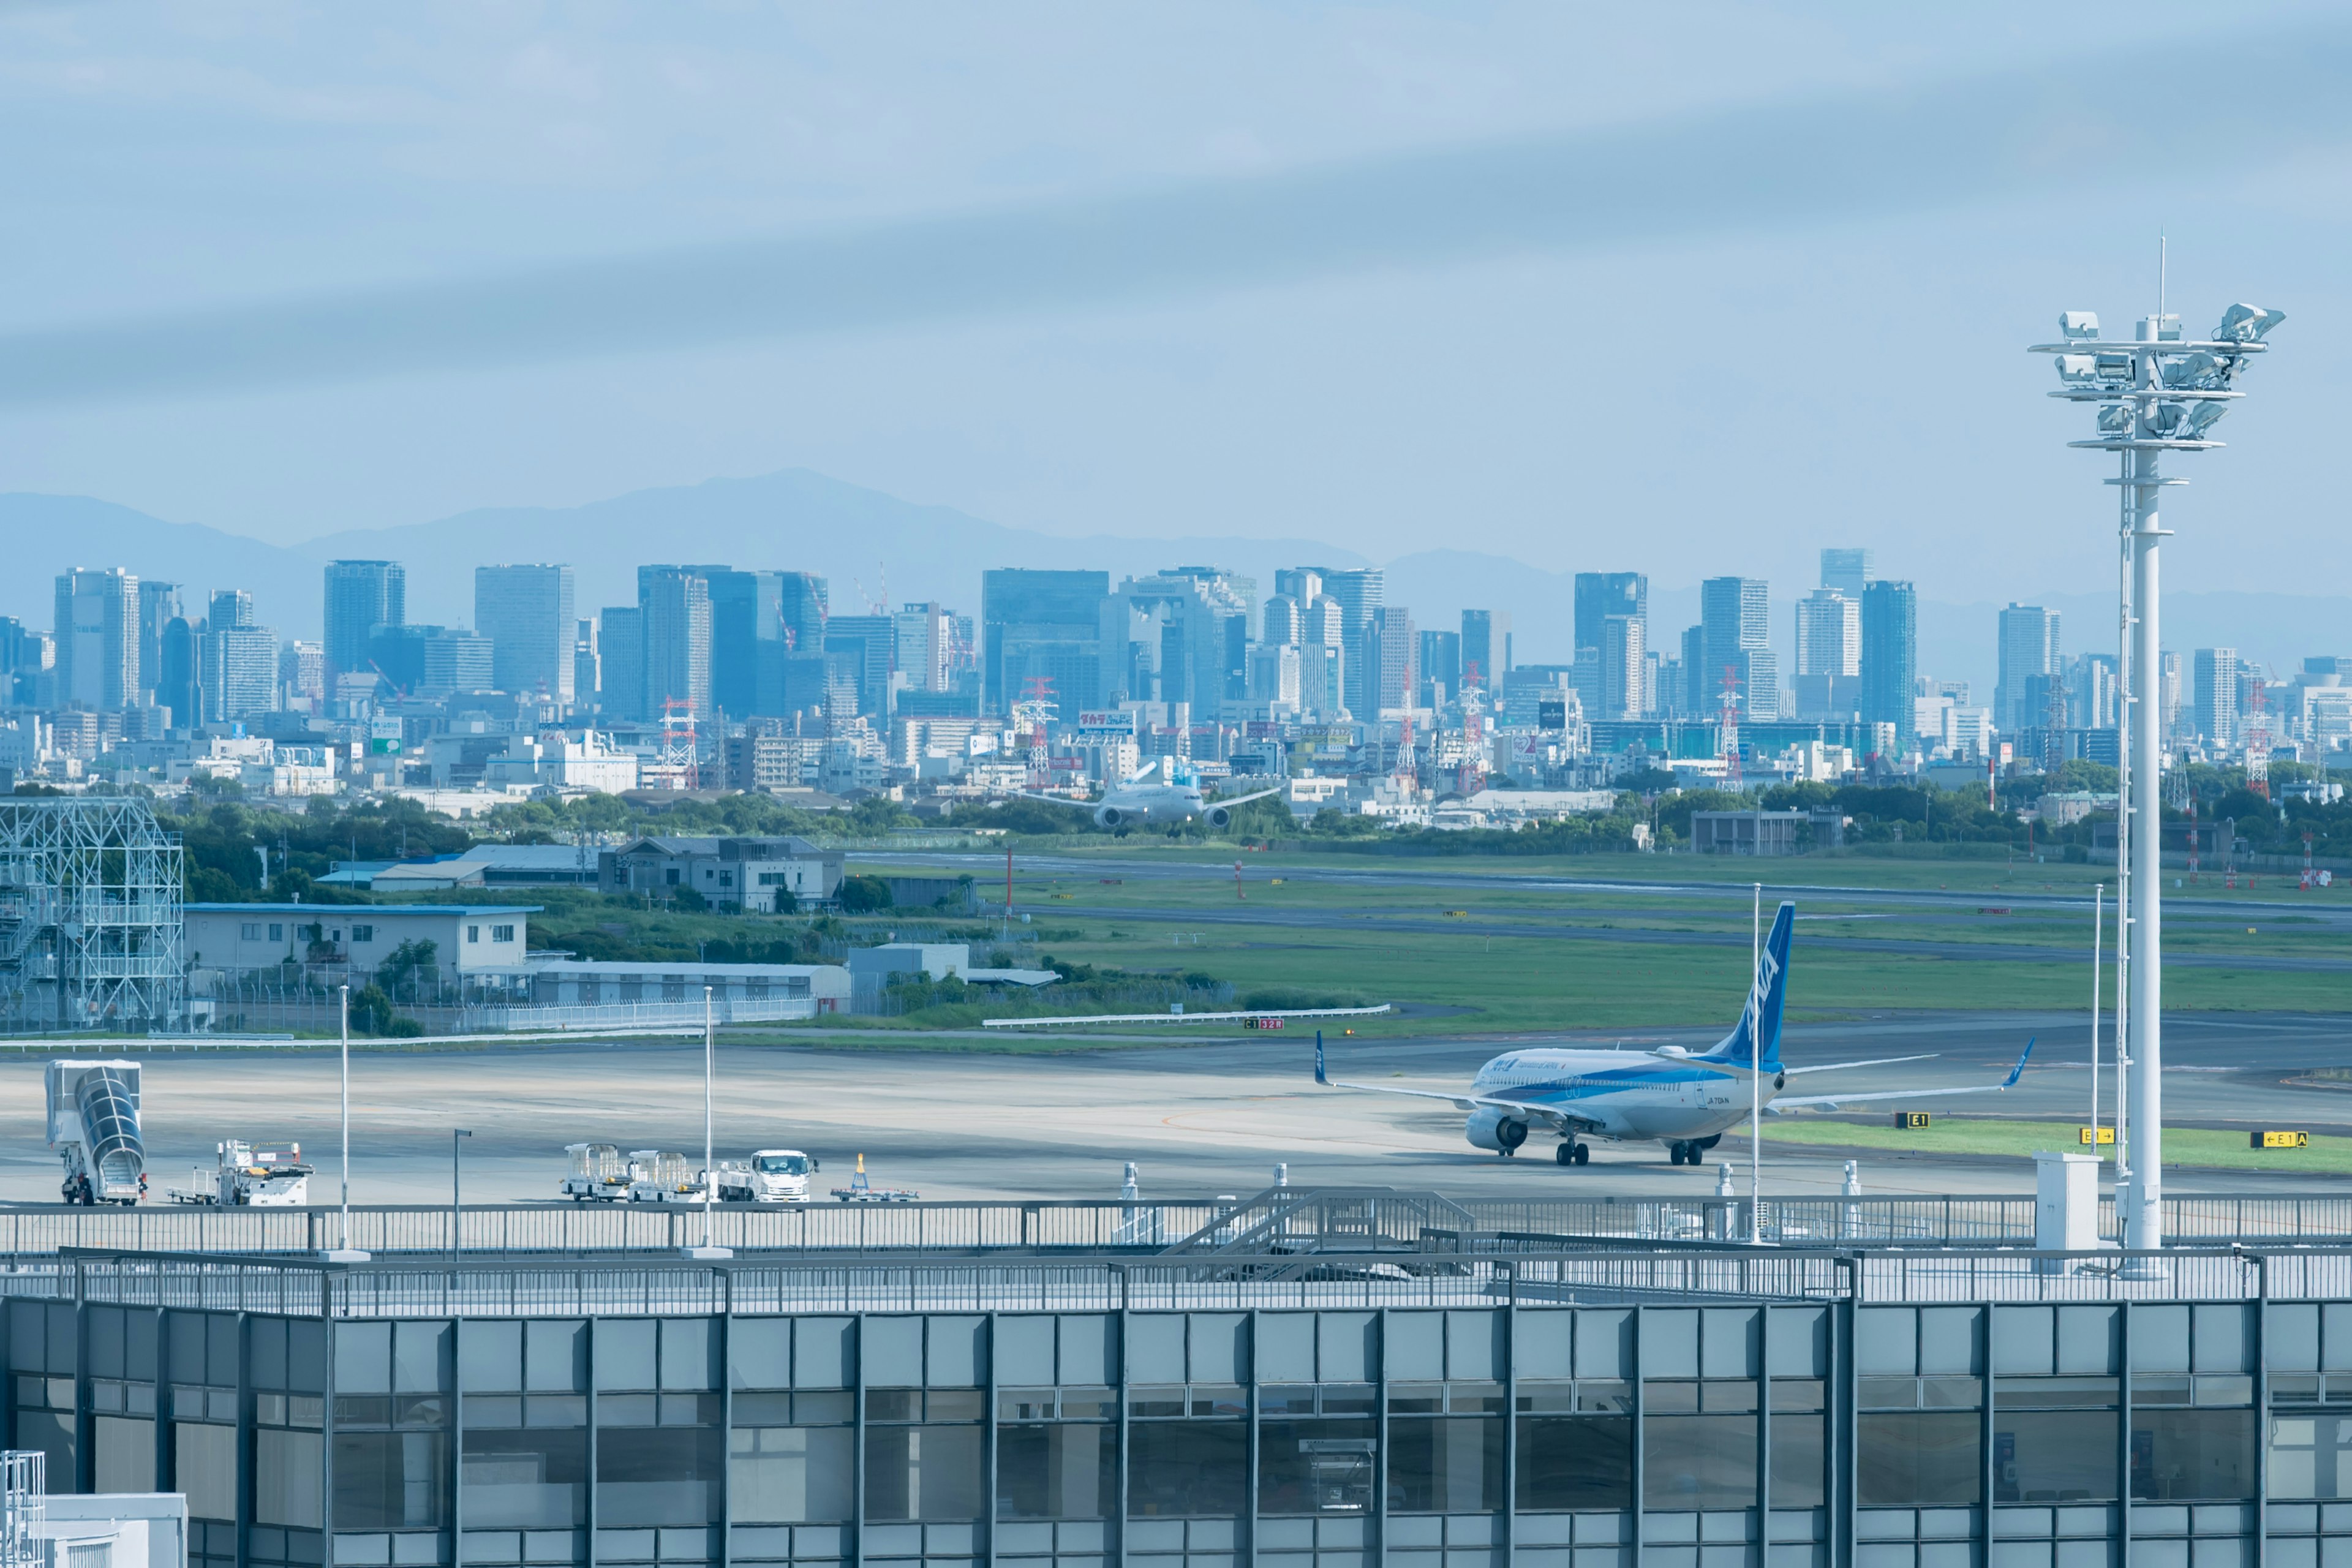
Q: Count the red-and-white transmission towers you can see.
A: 6